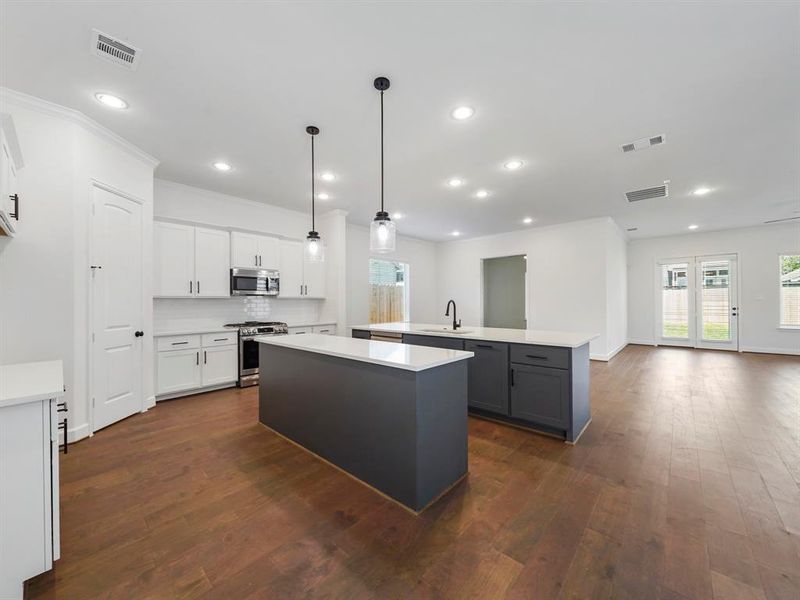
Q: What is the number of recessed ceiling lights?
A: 13